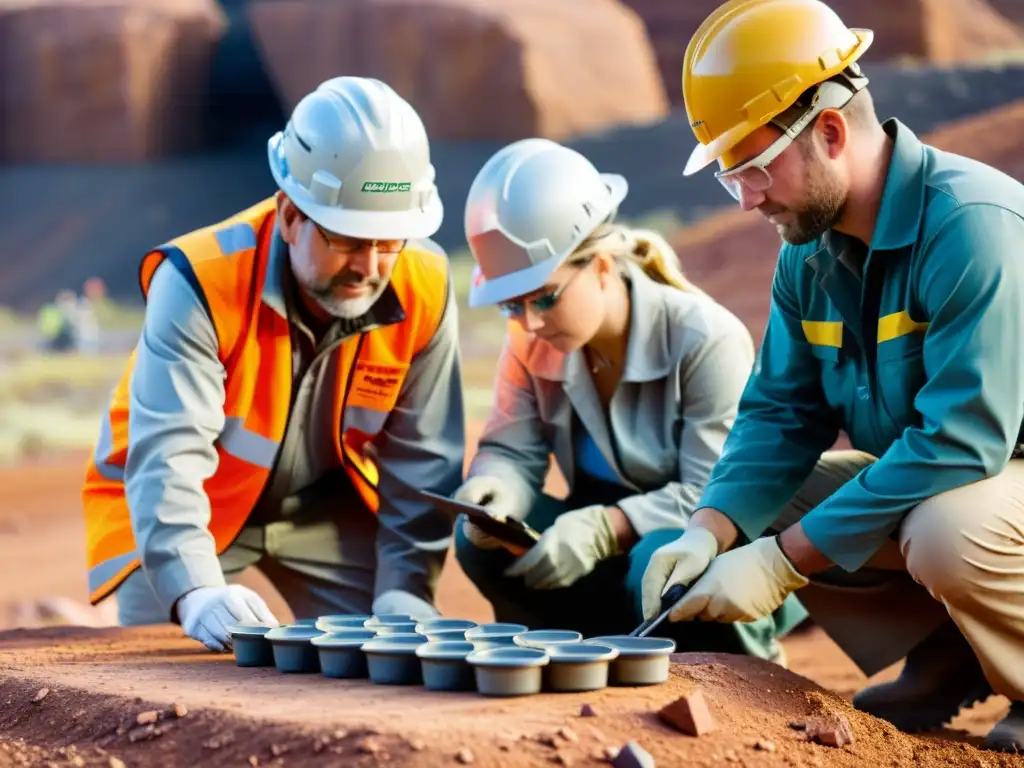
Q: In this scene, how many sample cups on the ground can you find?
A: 13